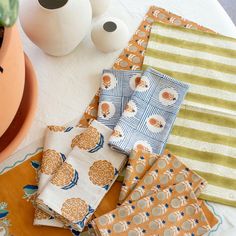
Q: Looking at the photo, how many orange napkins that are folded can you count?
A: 3